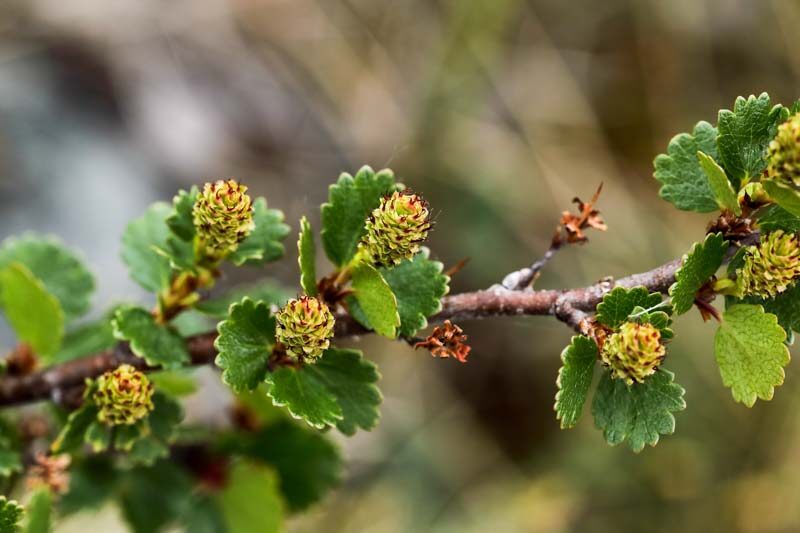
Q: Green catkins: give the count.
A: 7